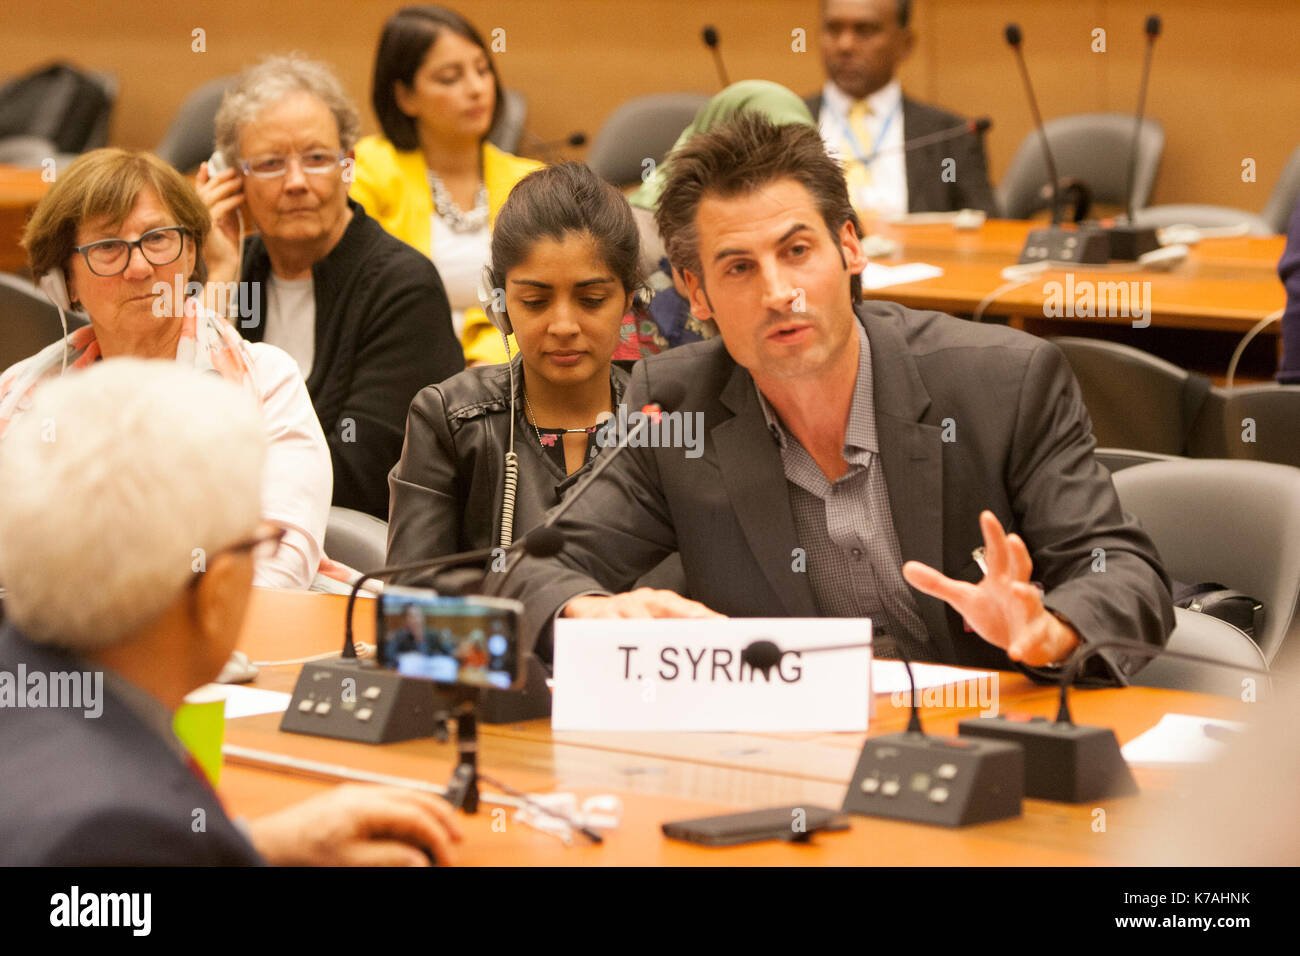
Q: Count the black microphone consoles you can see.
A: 6